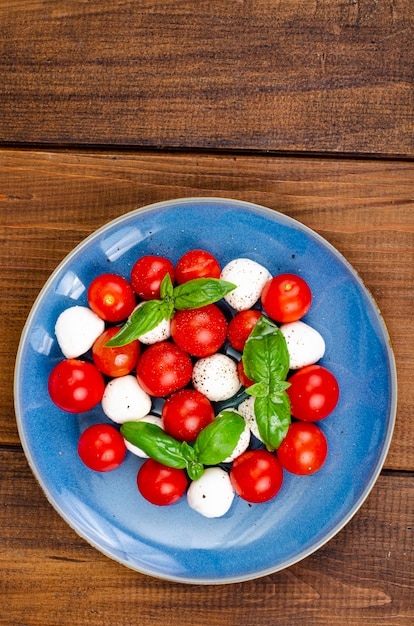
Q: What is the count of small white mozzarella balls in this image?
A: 10